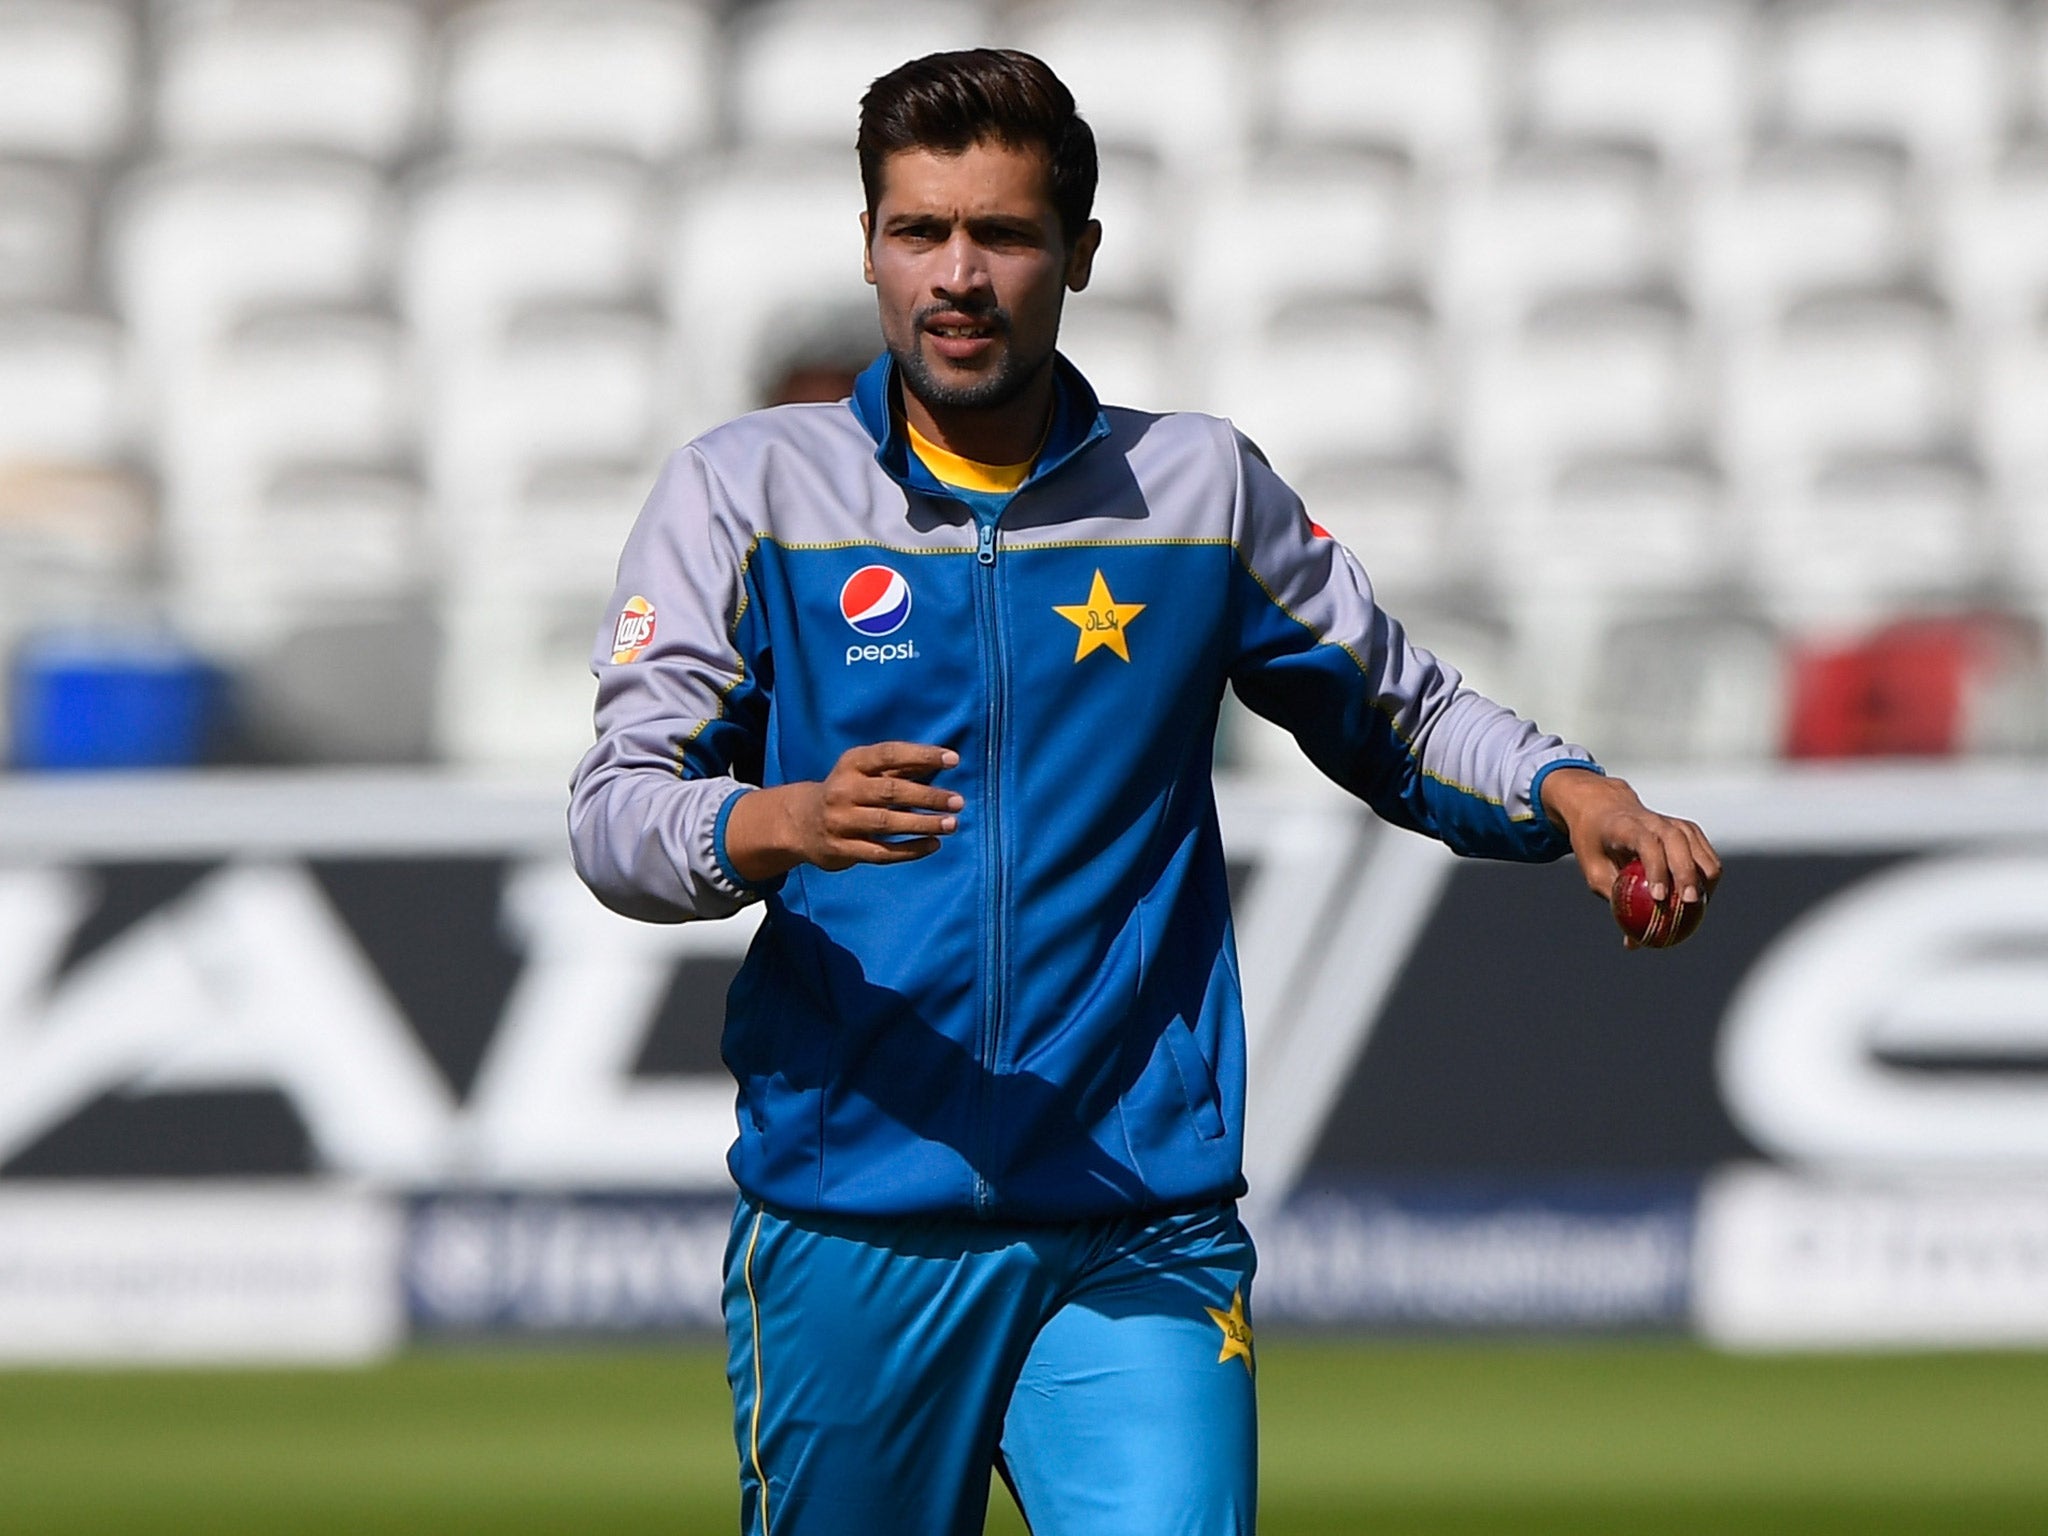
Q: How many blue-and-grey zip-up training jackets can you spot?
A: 1